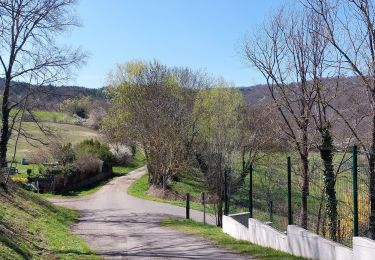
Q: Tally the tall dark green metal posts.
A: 4